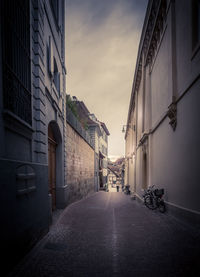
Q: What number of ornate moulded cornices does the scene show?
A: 1